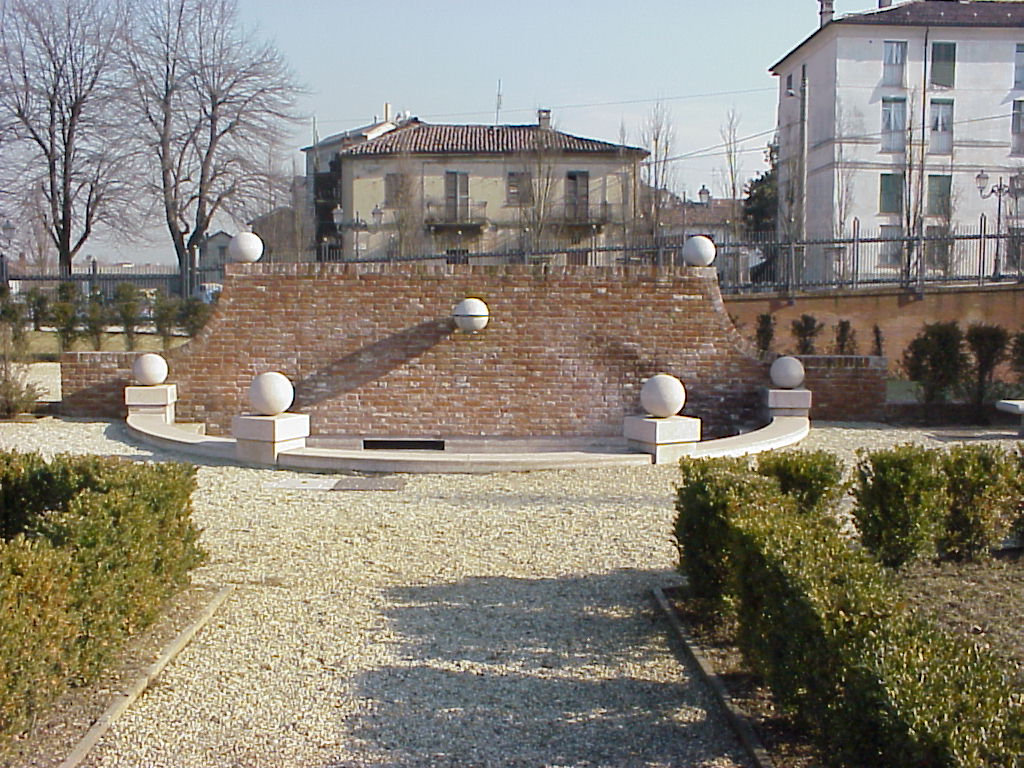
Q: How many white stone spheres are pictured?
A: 7